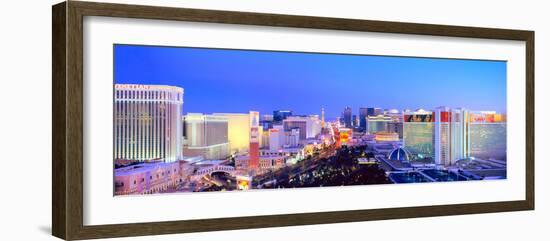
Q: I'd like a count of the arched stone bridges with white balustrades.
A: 1